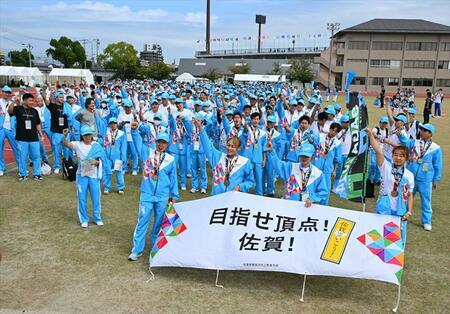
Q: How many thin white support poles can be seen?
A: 4